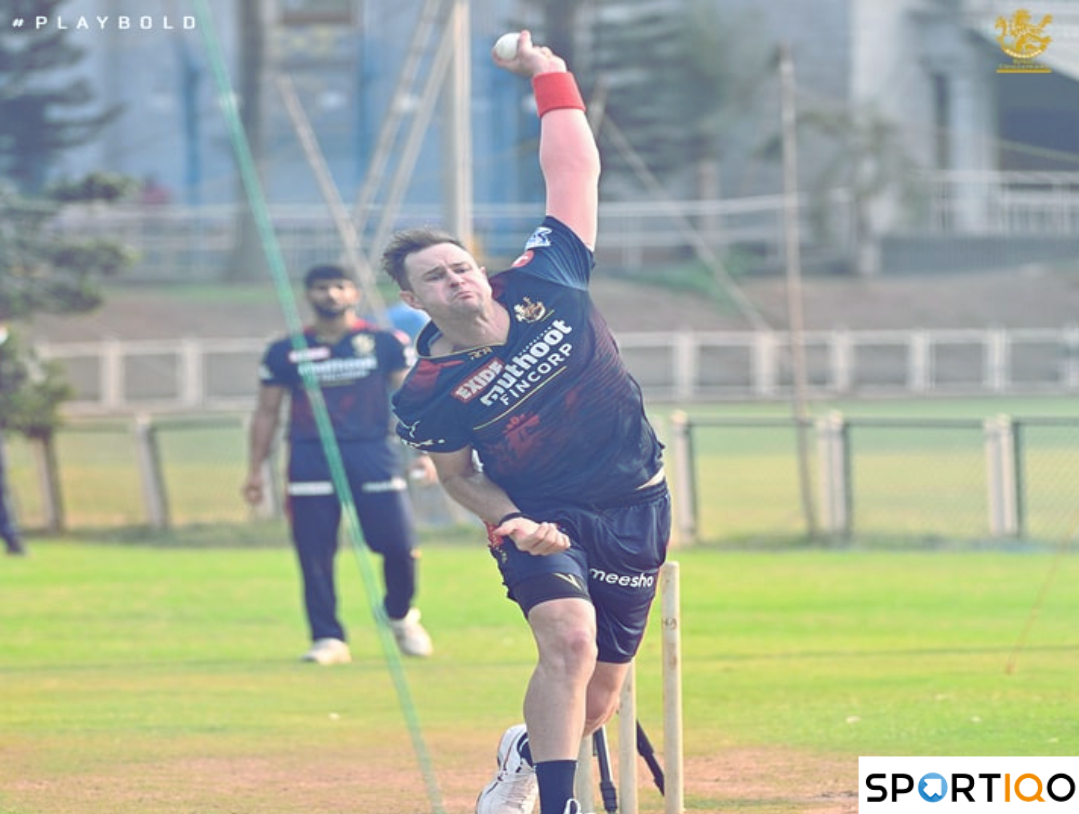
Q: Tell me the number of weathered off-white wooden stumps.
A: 3